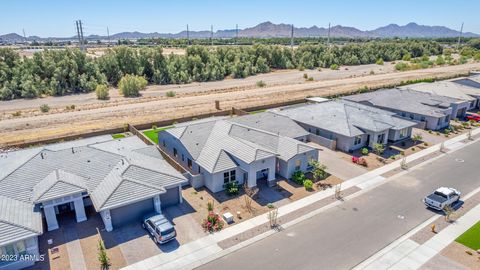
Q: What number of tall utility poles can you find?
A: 10